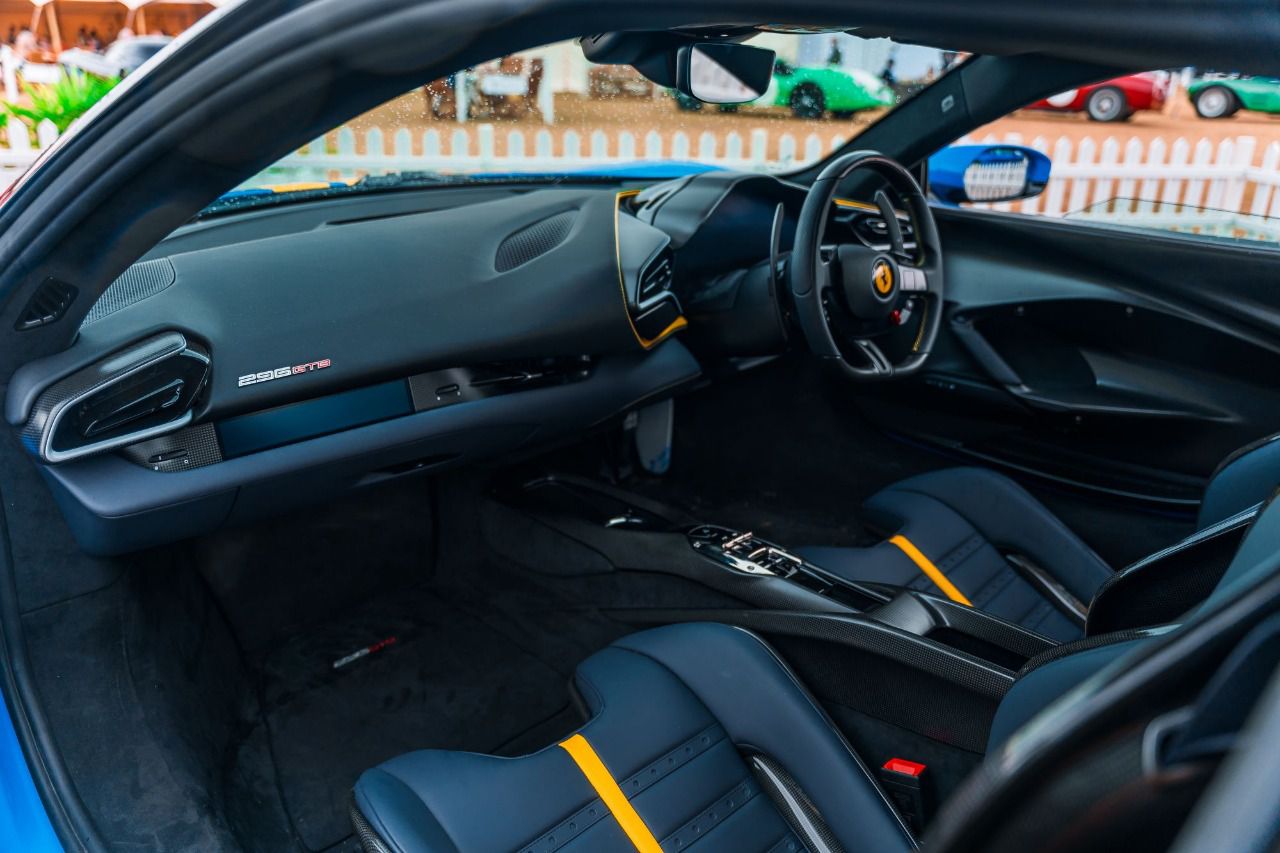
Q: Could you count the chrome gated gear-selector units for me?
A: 1